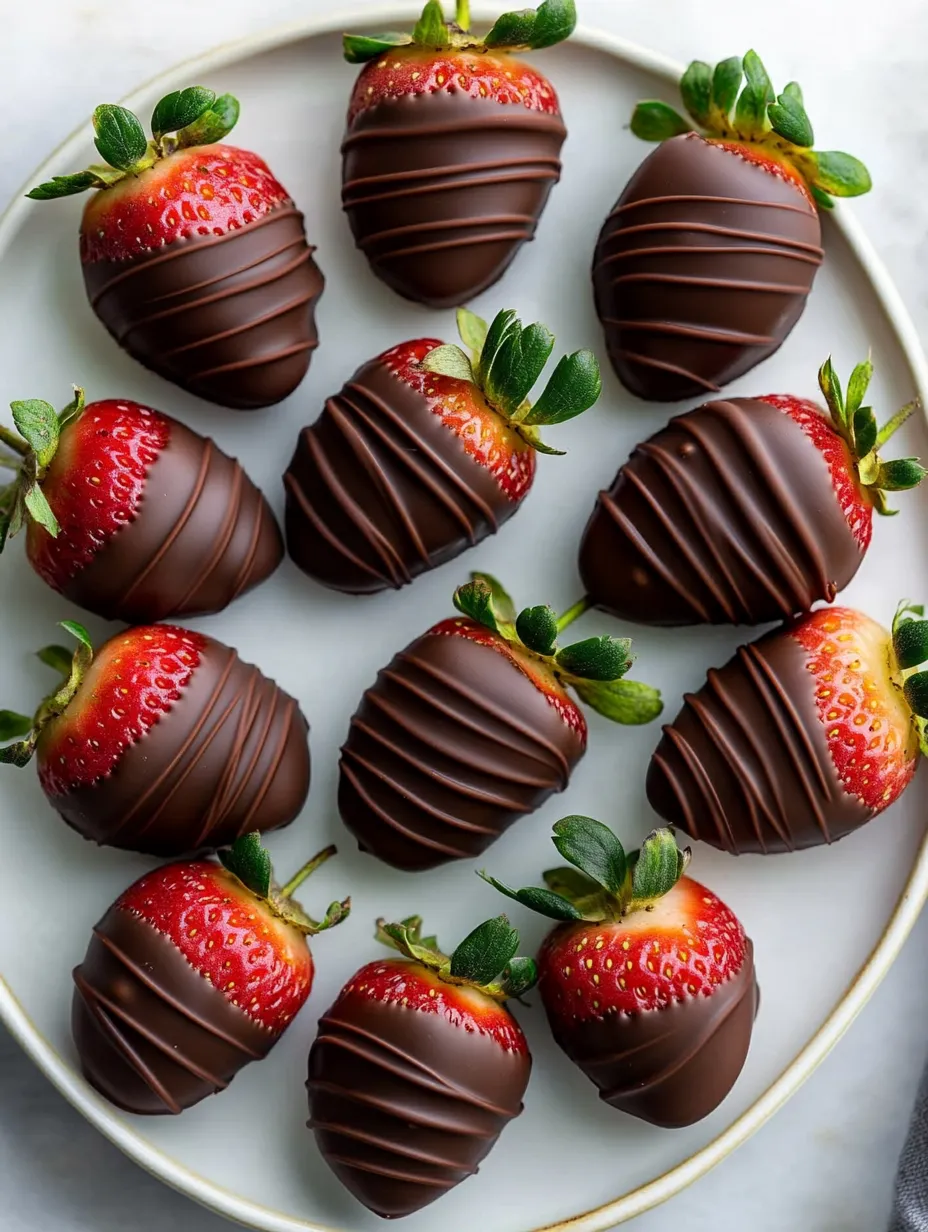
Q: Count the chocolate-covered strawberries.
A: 12